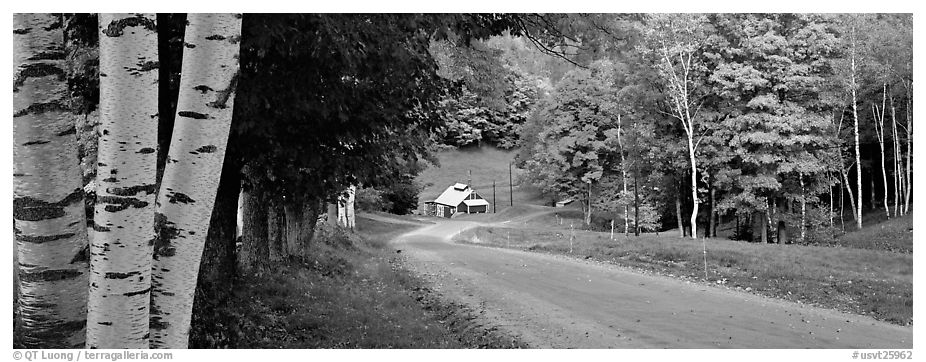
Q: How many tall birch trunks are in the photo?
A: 3